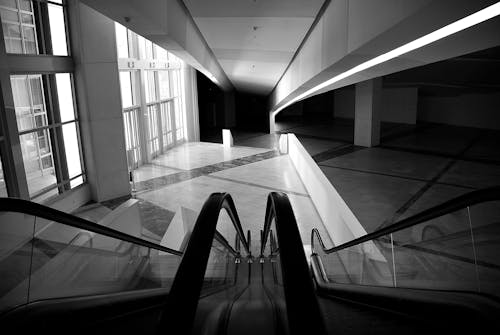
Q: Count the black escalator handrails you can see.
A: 4